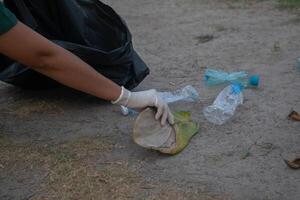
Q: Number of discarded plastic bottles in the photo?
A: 3